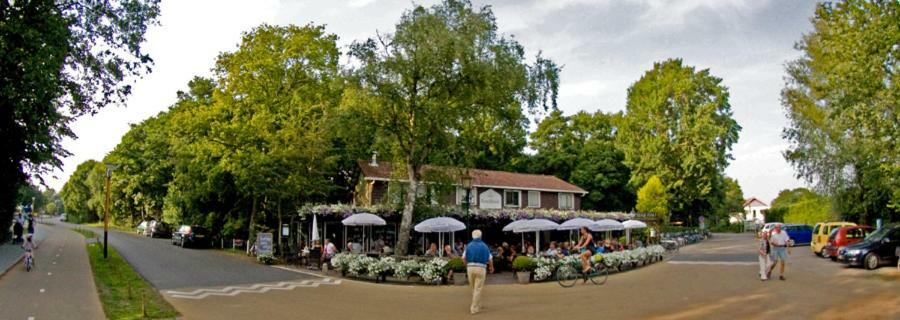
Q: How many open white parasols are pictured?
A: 7